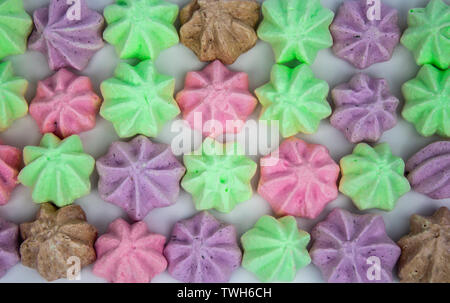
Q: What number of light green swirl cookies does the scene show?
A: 12